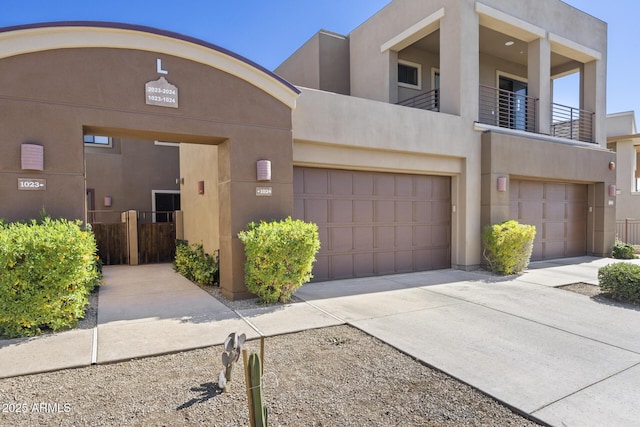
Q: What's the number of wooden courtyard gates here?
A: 2